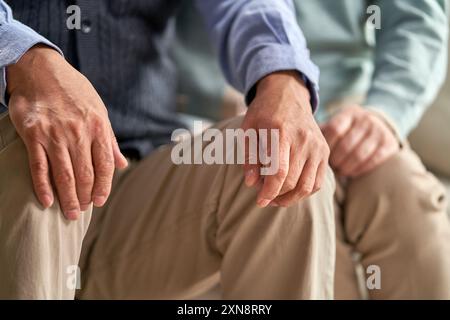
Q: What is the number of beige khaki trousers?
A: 2